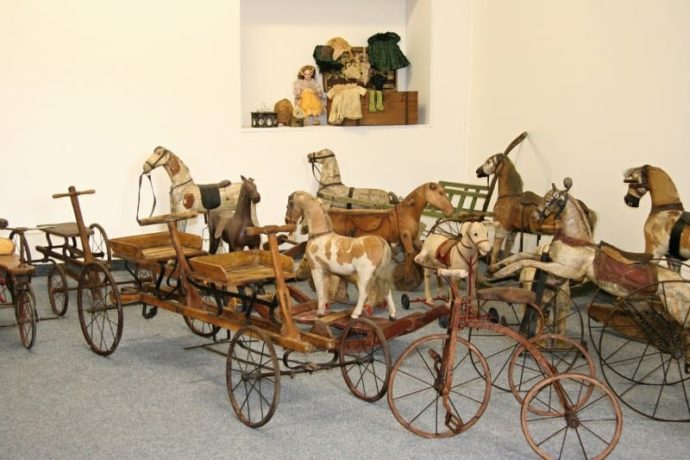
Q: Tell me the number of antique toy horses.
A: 9